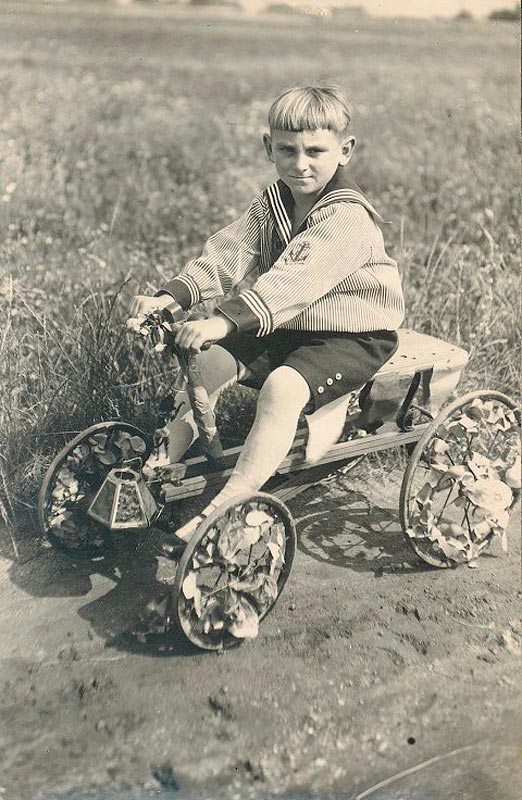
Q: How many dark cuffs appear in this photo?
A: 2